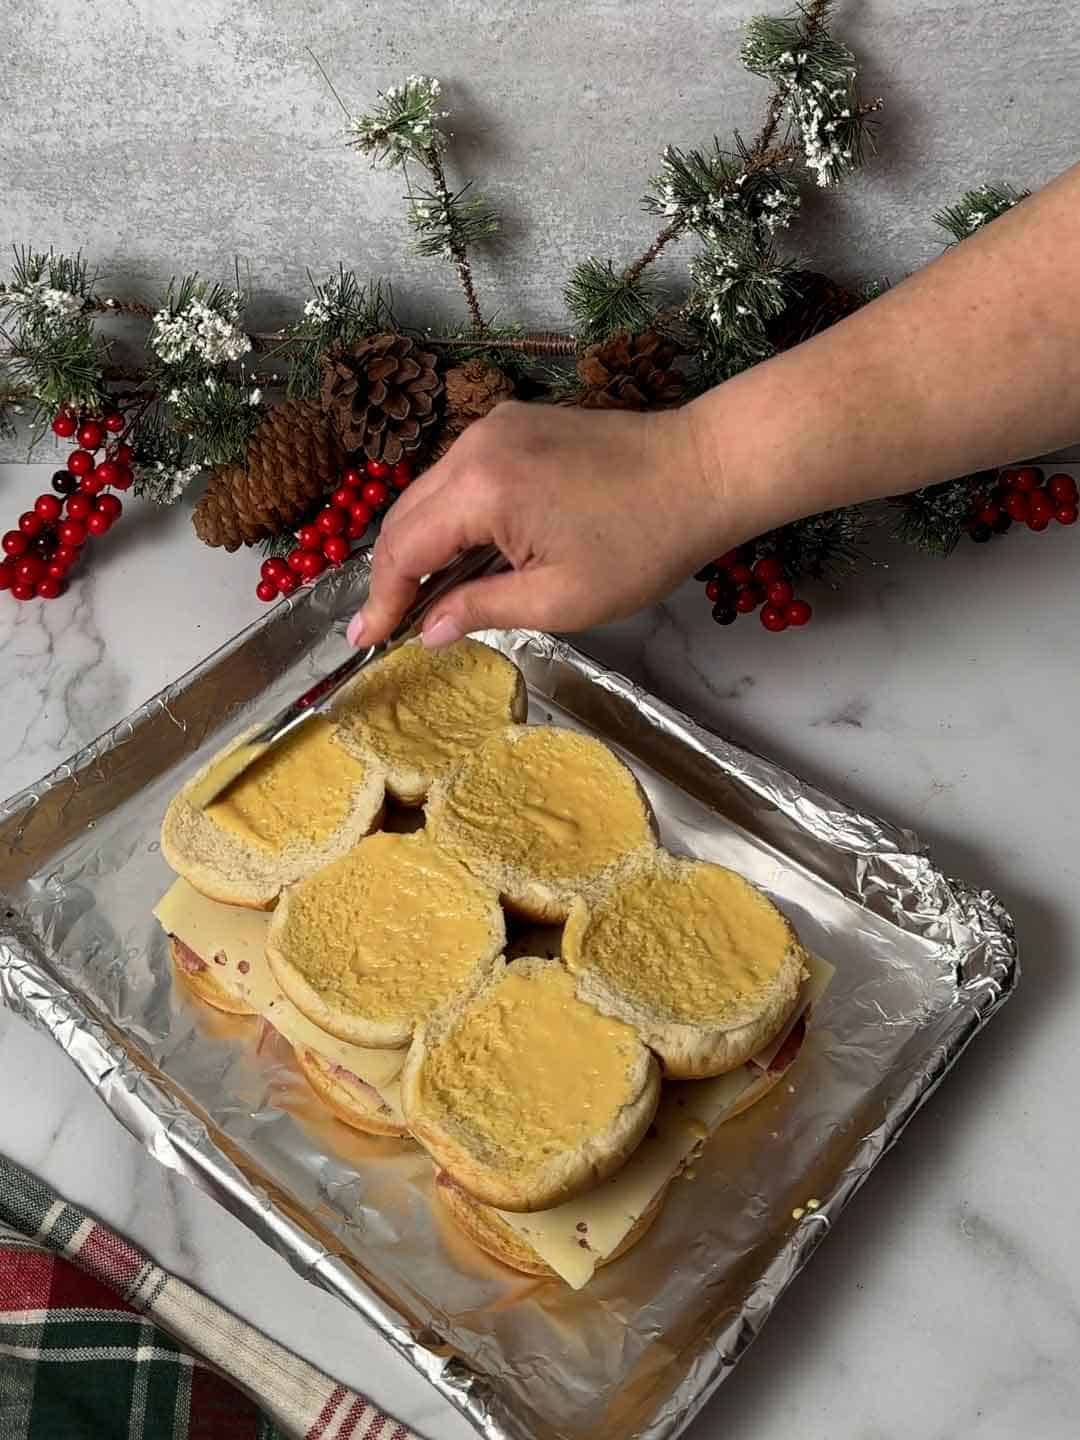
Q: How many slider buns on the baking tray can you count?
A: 6